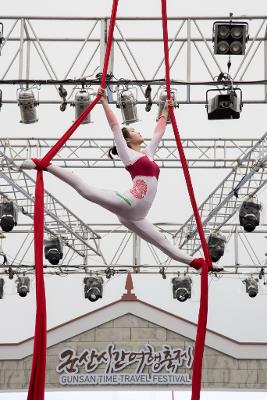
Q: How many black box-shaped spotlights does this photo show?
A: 2